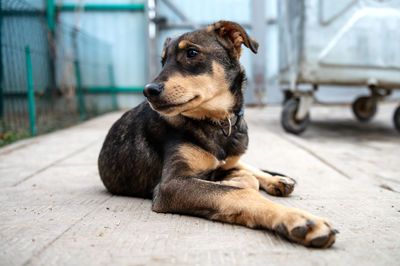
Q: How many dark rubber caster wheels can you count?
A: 3